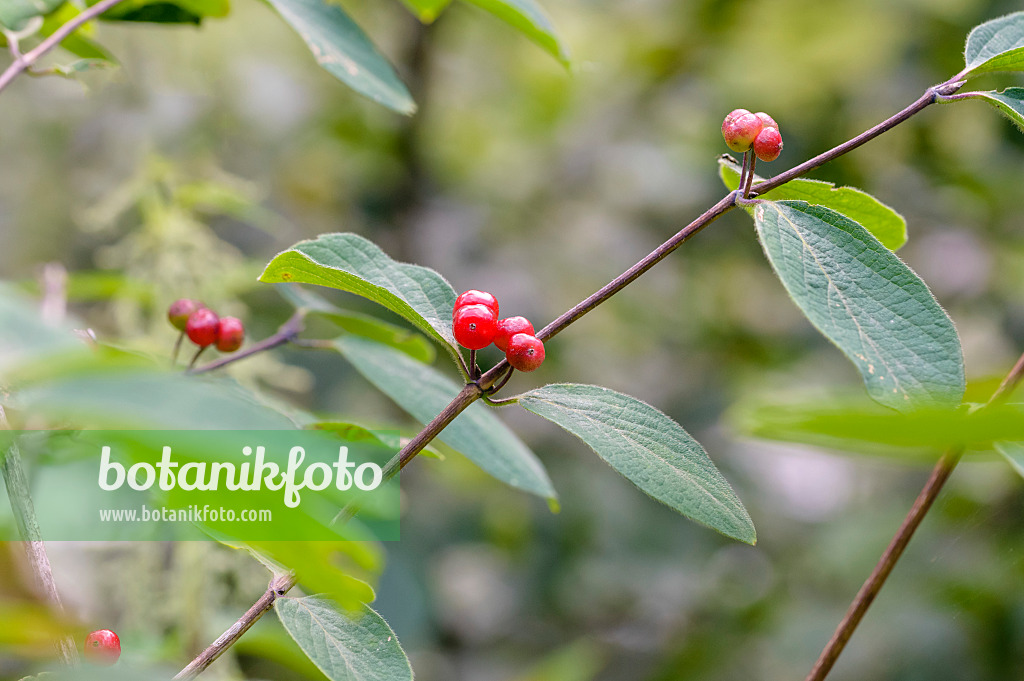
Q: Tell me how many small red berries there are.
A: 12